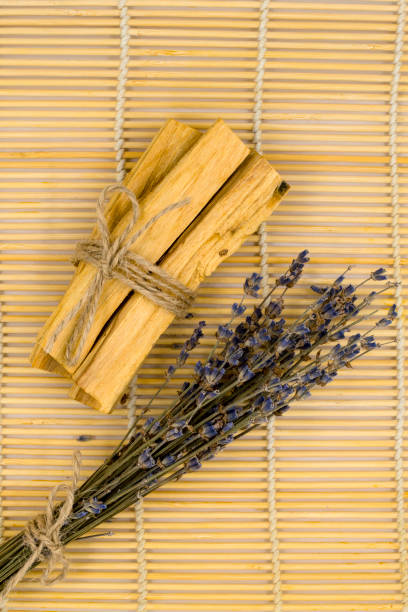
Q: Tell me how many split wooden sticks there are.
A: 3